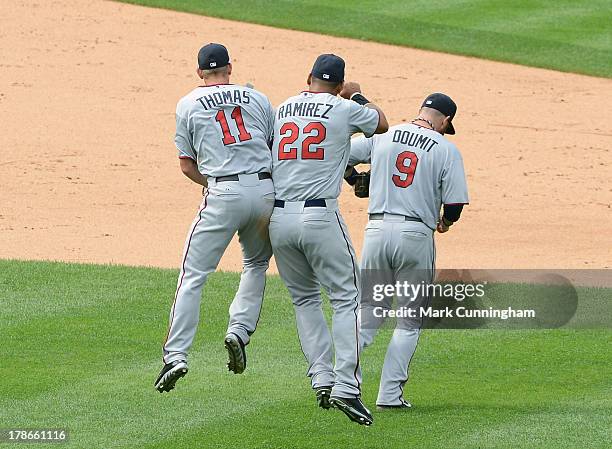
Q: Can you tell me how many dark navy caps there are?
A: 3